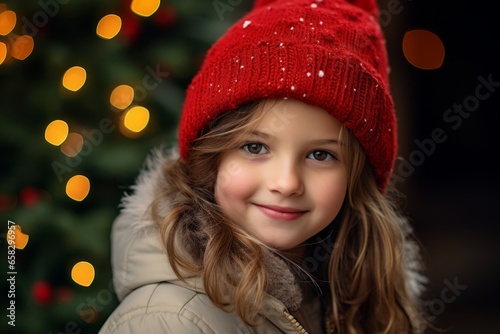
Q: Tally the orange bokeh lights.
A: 14